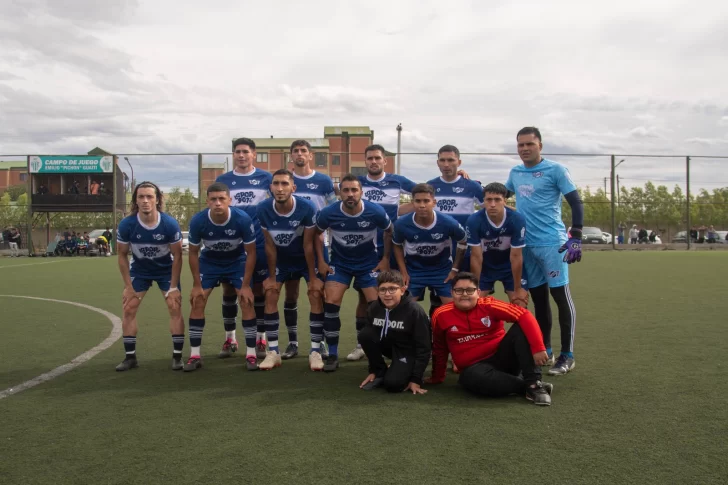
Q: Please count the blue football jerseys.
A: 11